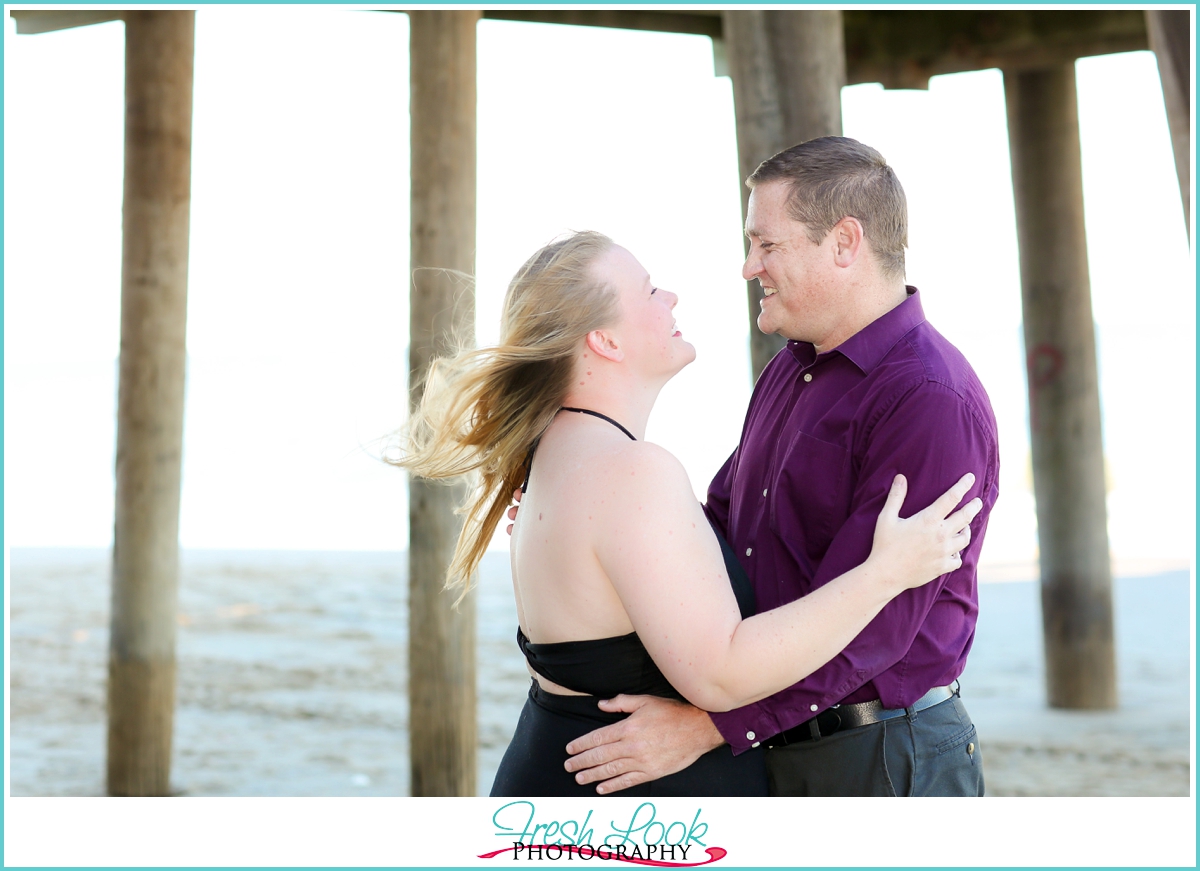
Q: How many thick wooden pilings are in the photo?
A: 5